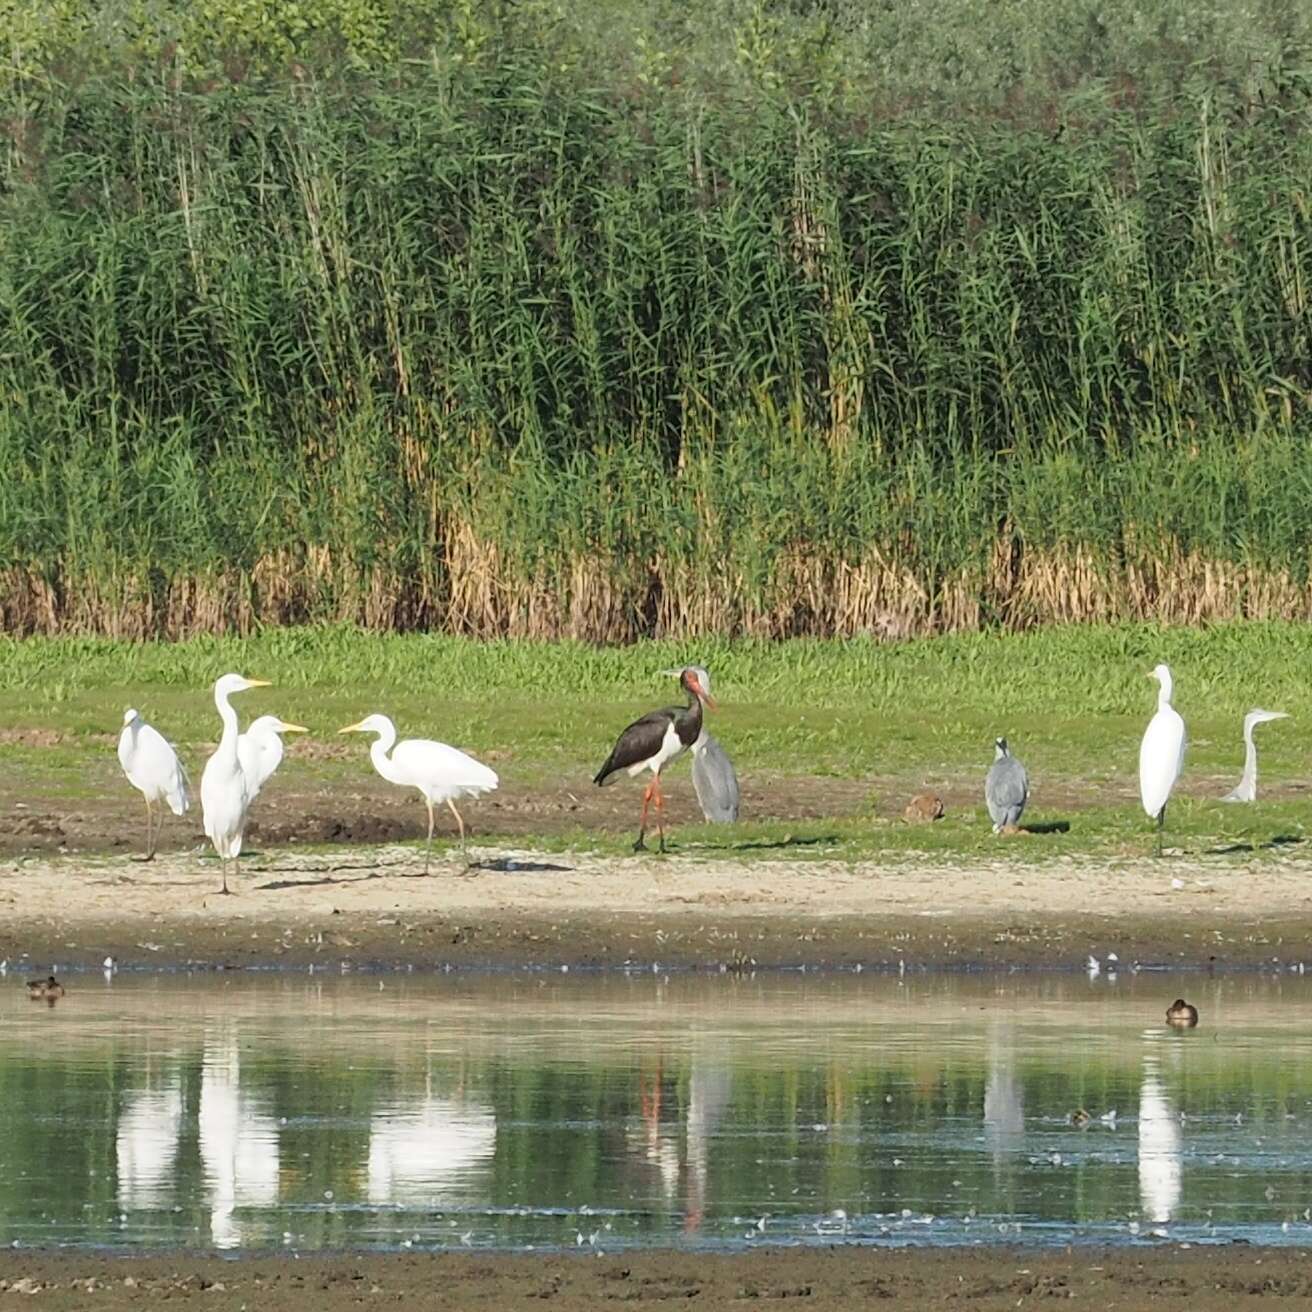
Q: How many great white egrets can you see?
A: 5